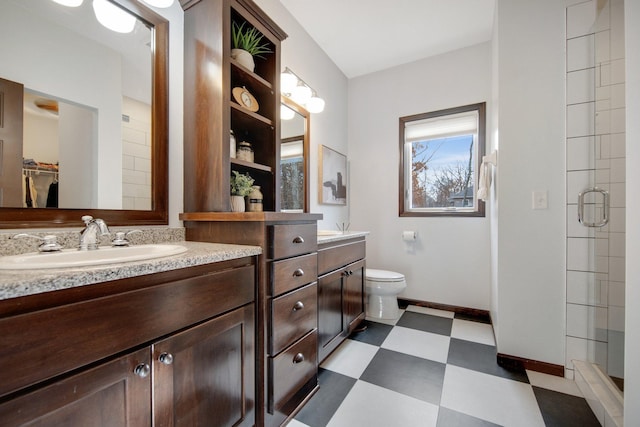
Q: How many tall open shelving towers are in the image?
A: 1